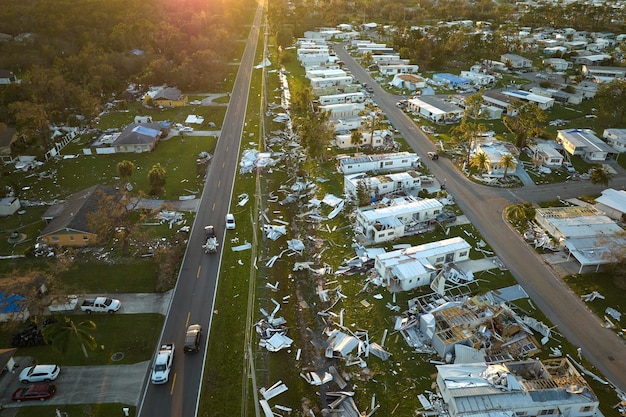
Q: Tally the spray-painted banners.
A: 0